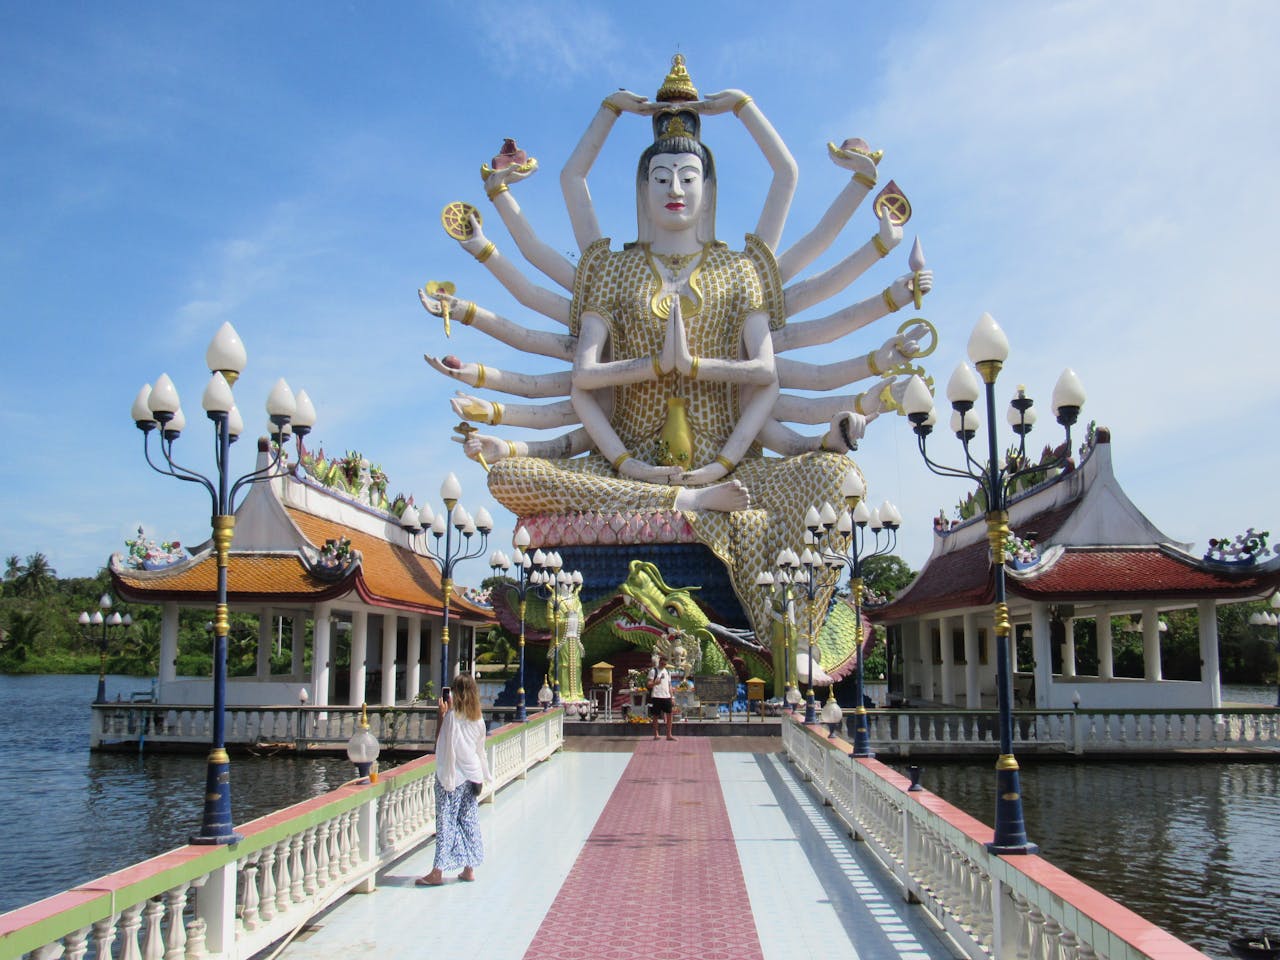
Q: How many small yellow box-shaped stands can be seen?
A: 2